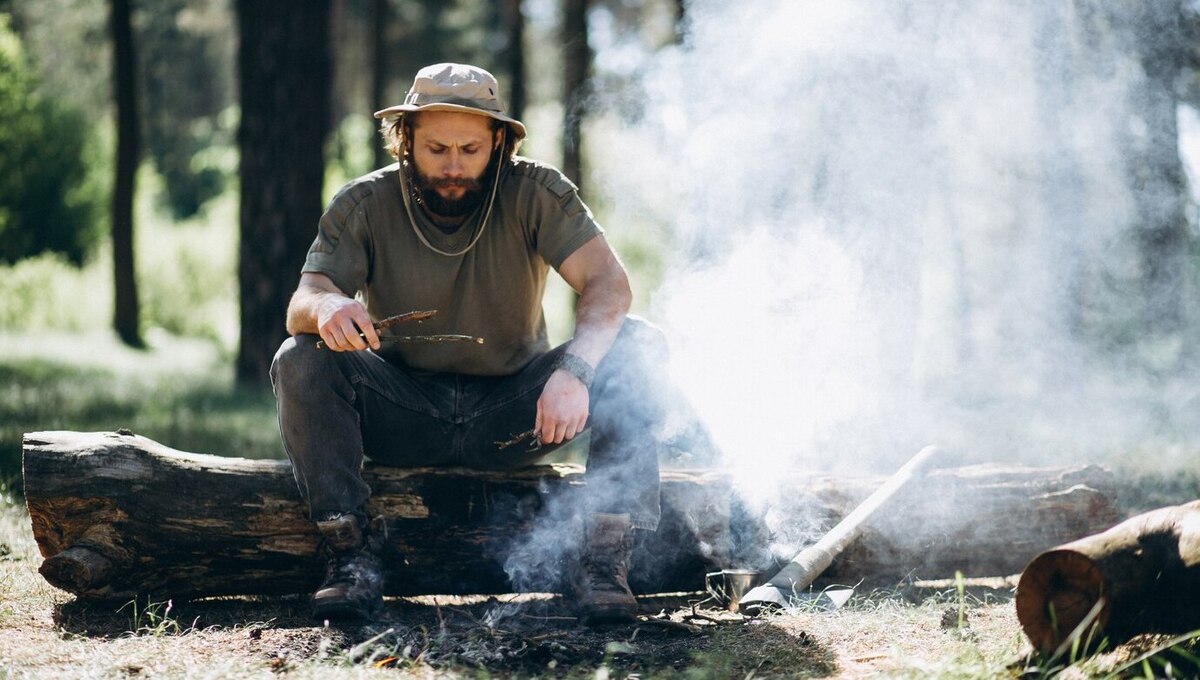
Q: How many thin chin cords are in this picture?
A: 1